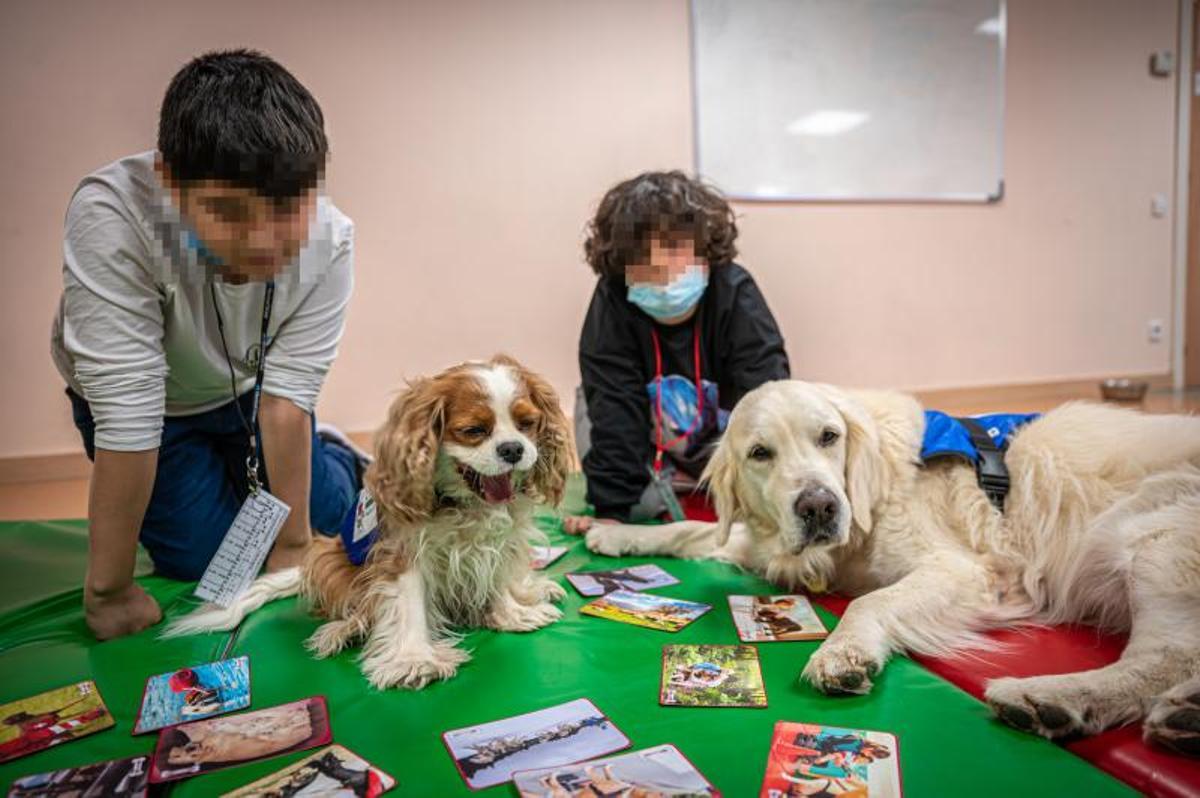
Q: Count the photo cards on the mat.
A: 13